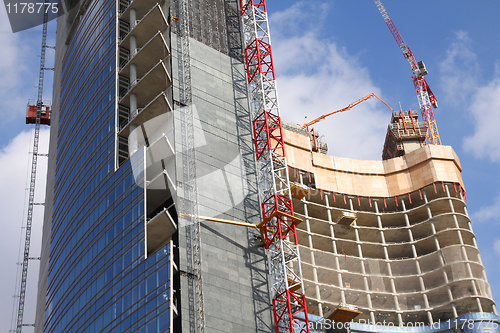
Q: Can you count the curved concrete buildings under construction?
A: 1